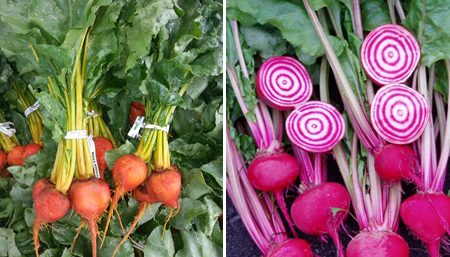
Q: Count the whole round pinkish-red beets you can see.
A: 6